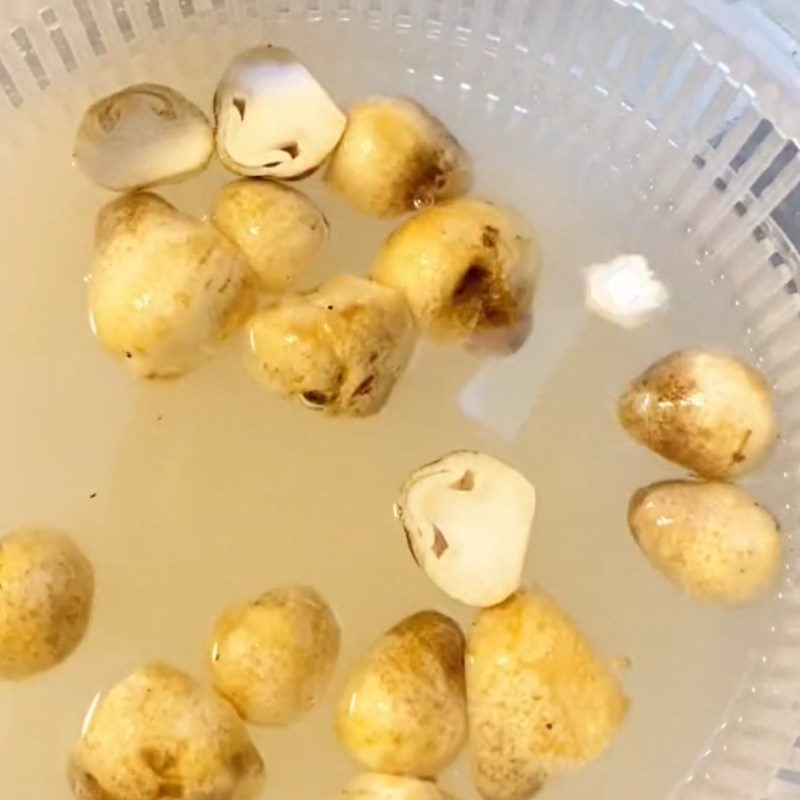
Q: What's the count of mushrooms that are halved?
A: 3